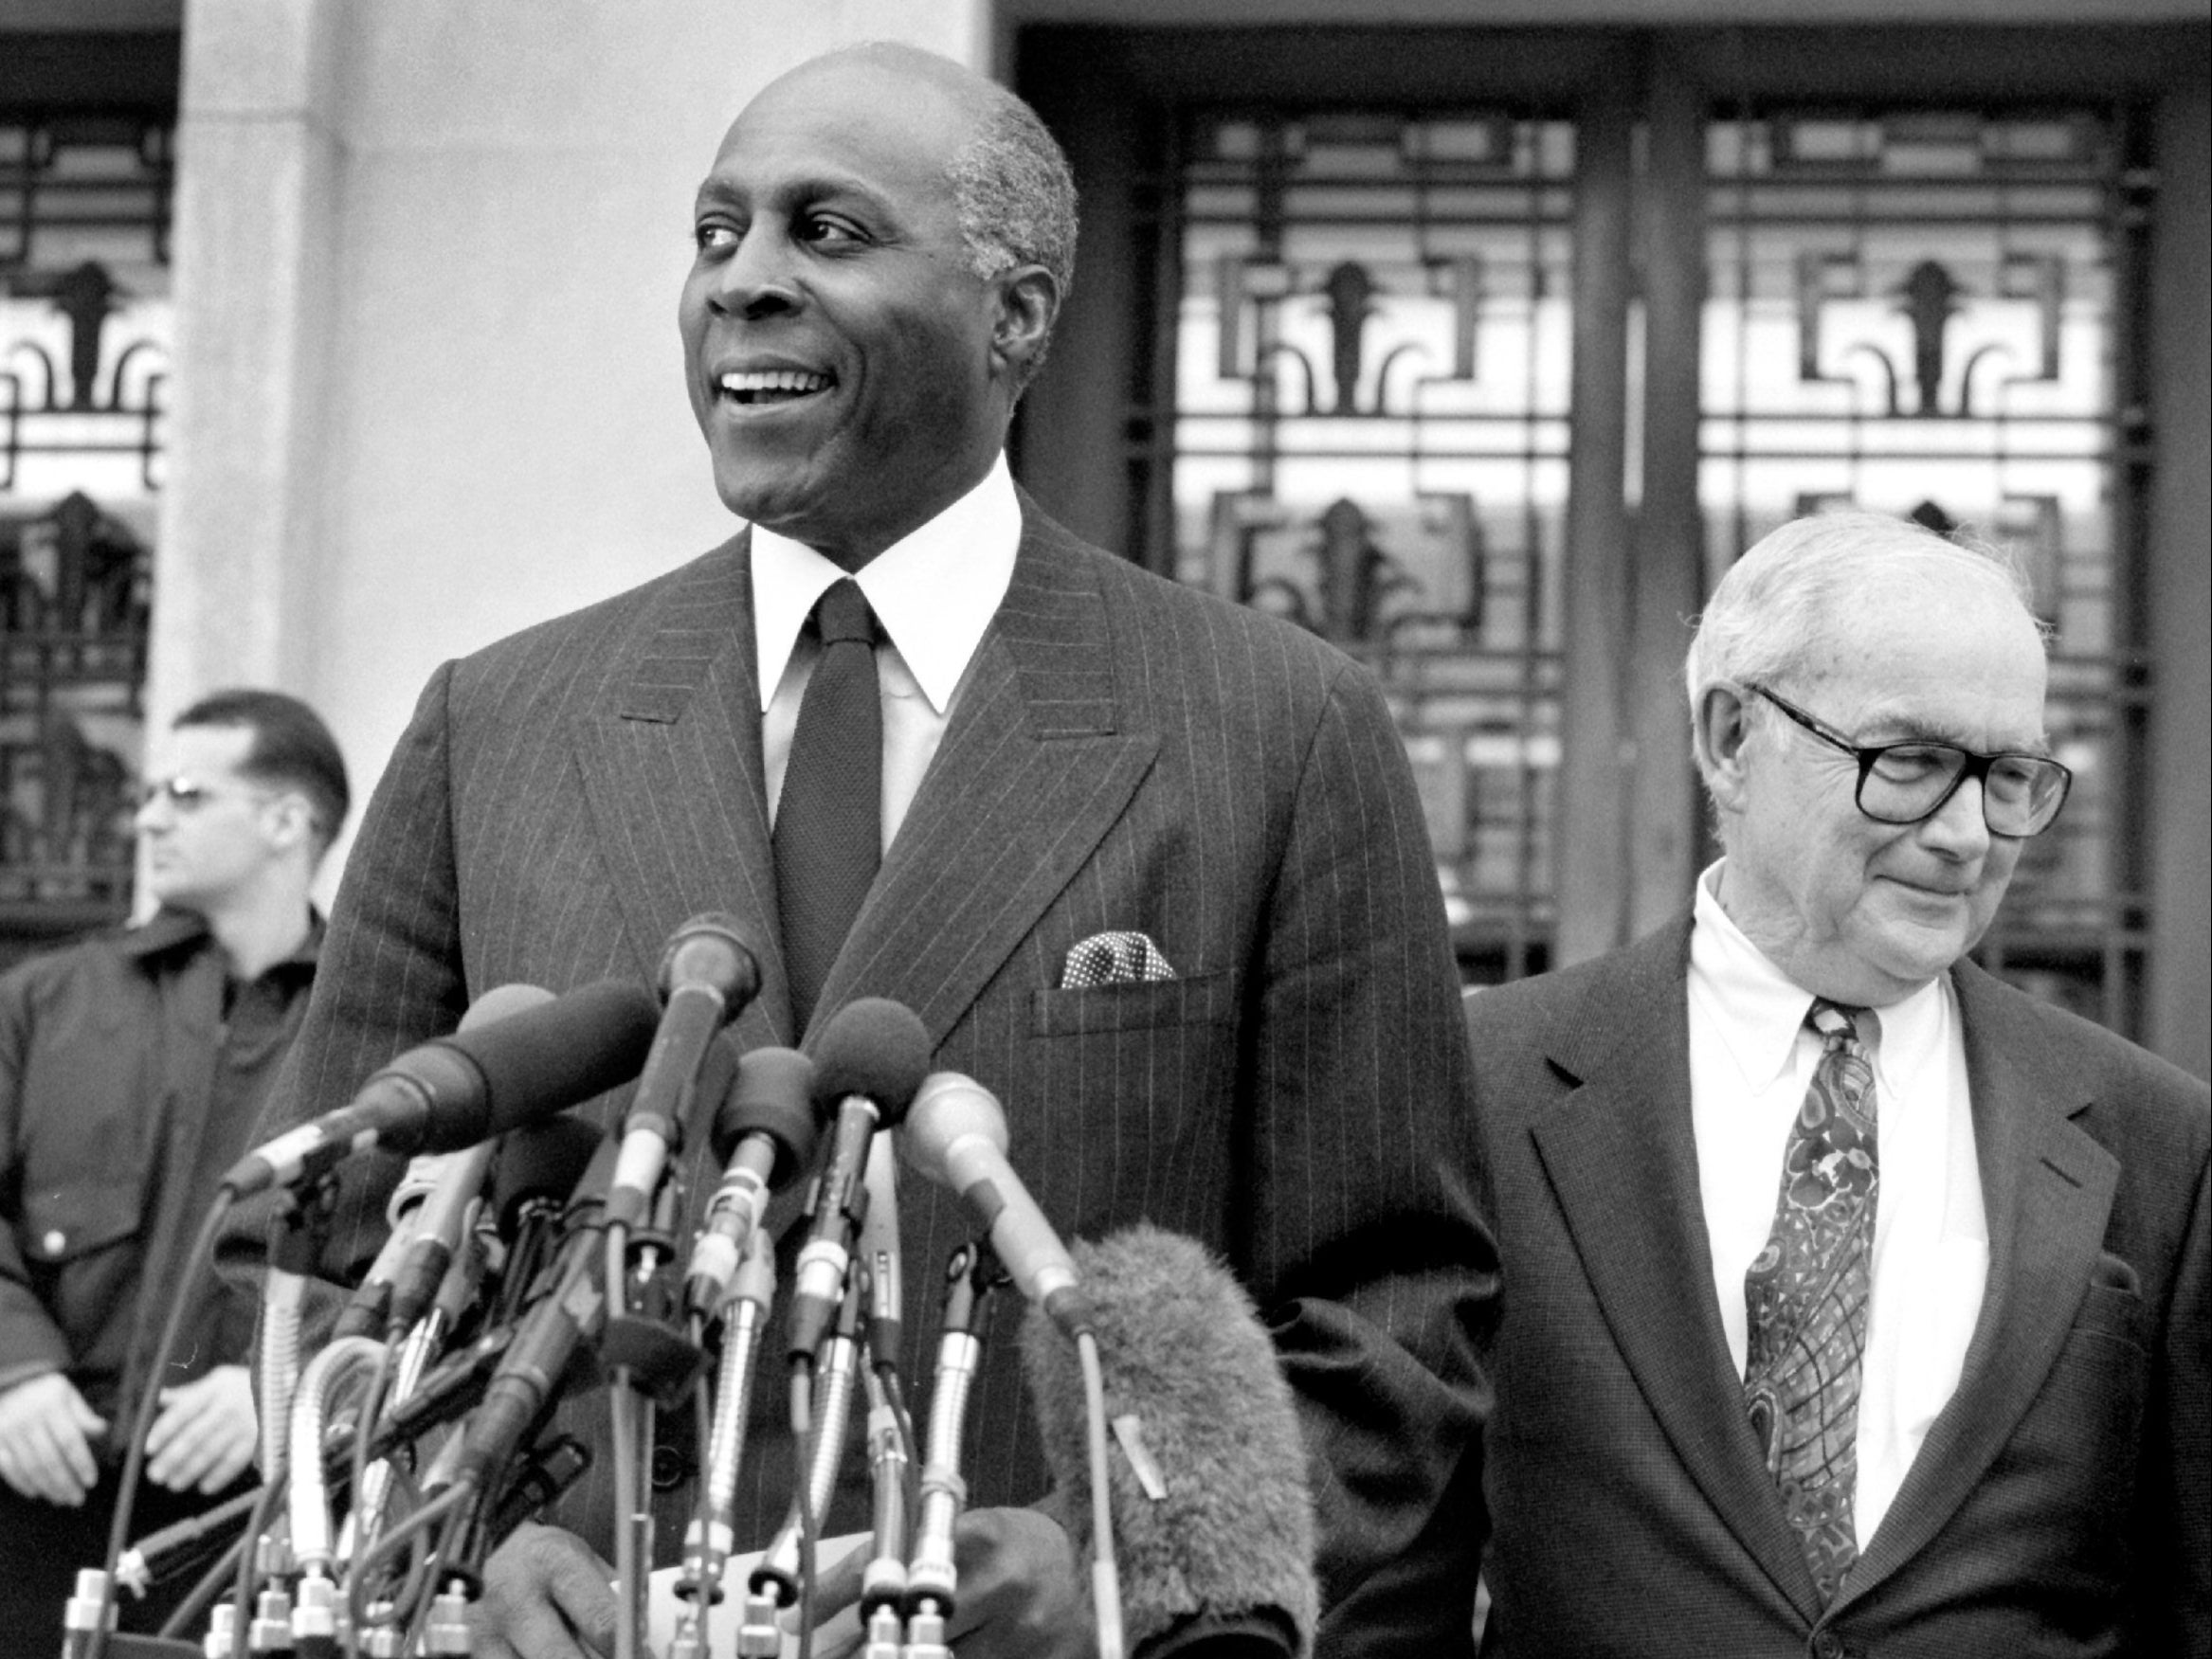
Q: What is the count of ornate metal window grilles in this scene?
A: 3